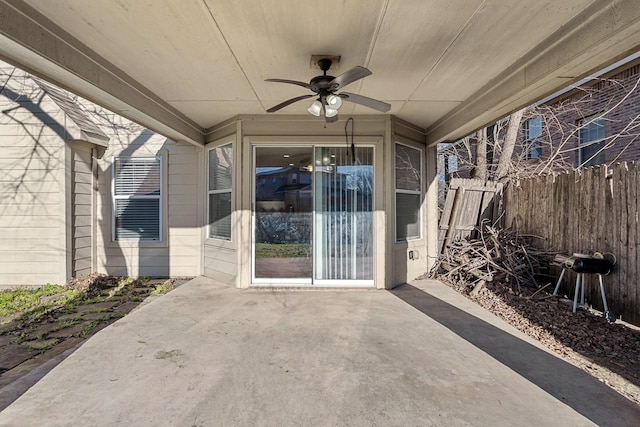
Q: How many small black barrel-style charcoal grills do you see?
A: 1